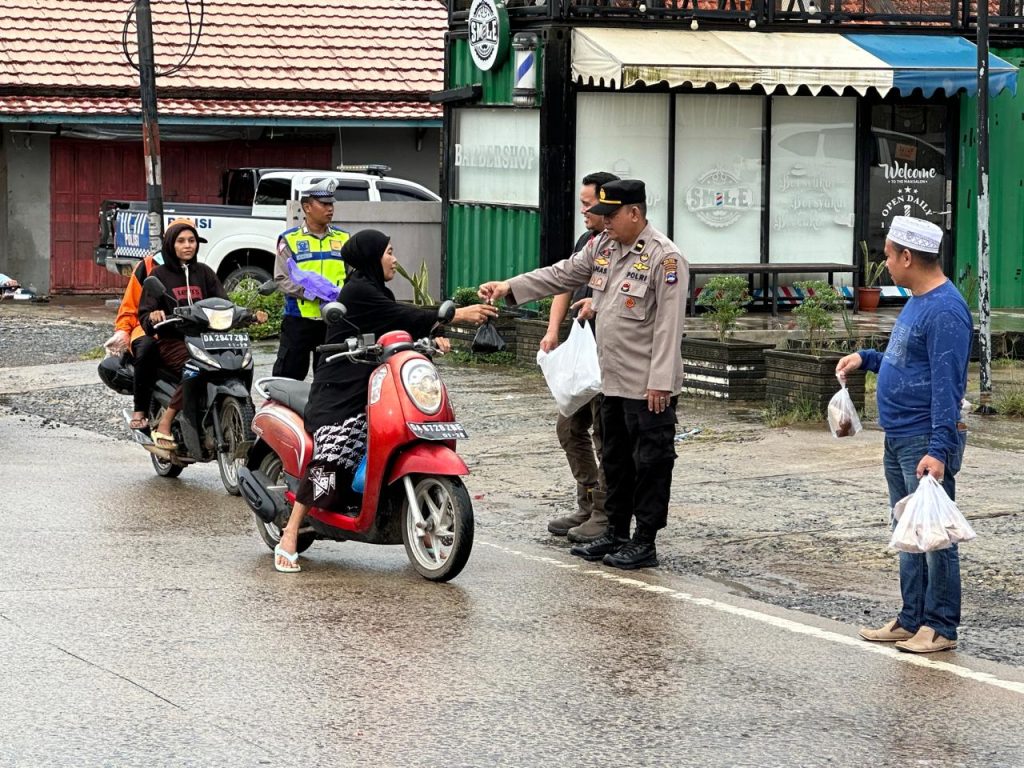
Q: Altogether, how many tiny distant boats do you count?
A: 0